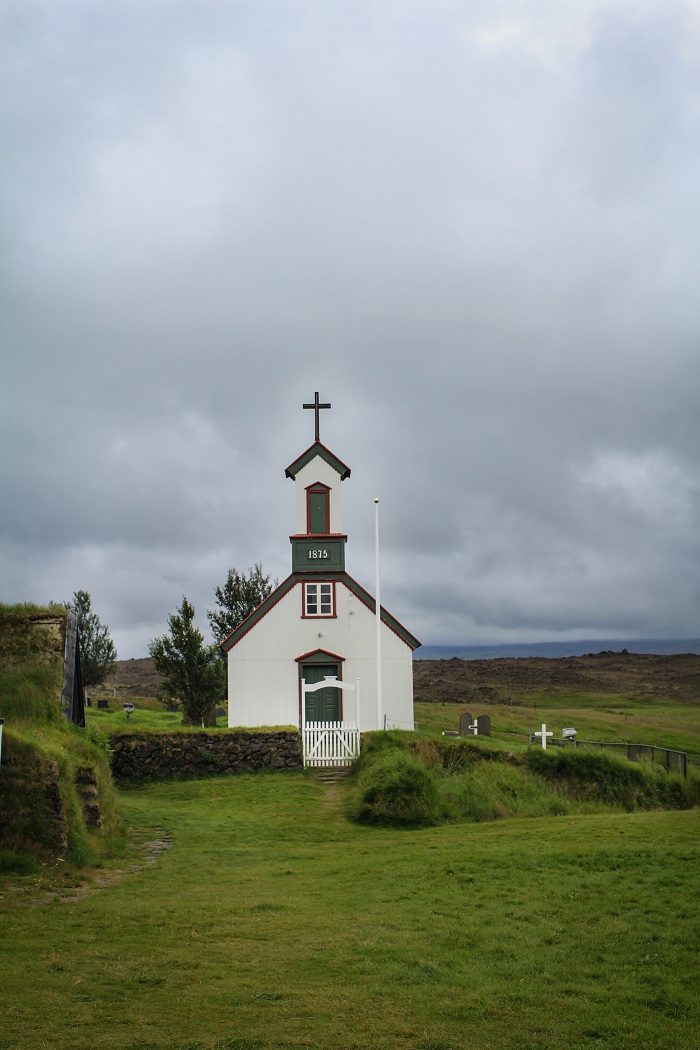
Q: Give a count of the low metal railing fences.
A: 1